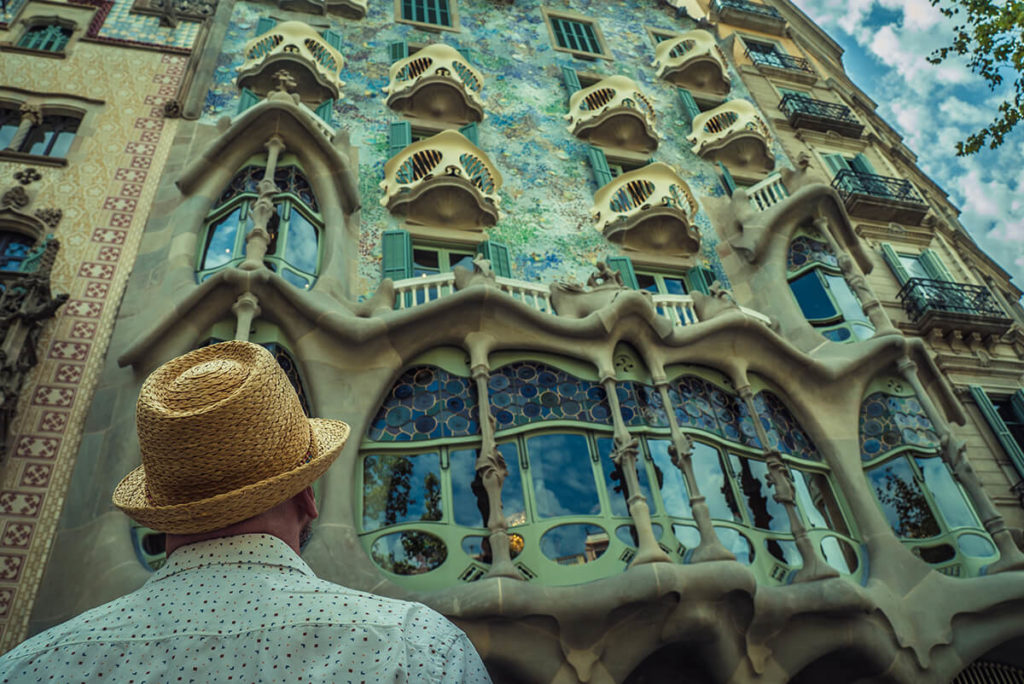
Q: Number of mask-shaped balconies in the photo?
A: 7